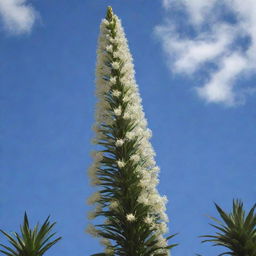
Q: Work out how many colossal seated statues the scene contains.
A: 0